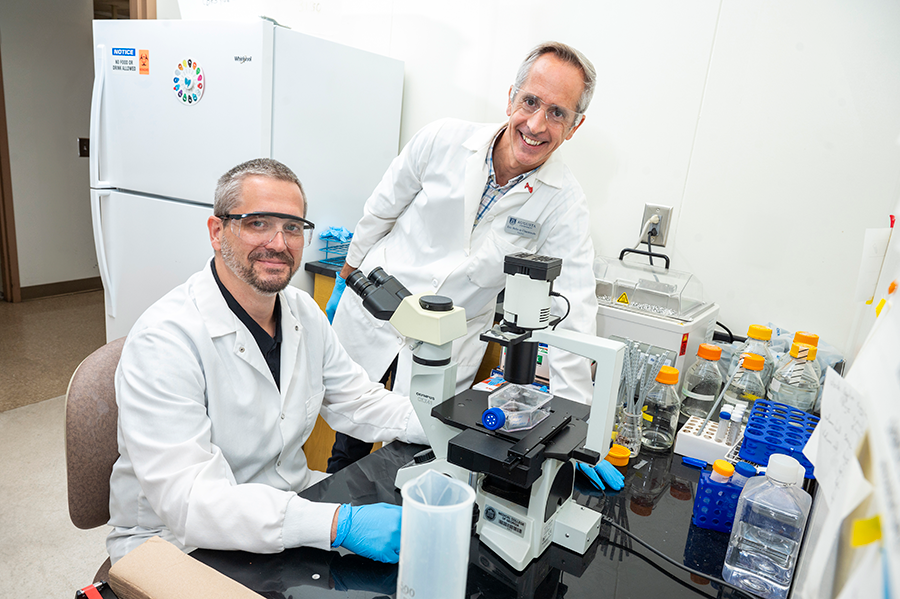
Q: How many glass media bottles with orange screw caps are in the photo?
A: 6